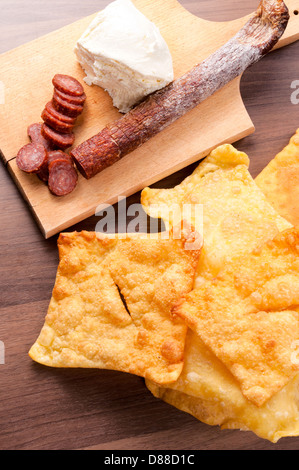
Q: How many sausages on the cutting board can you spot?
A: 1